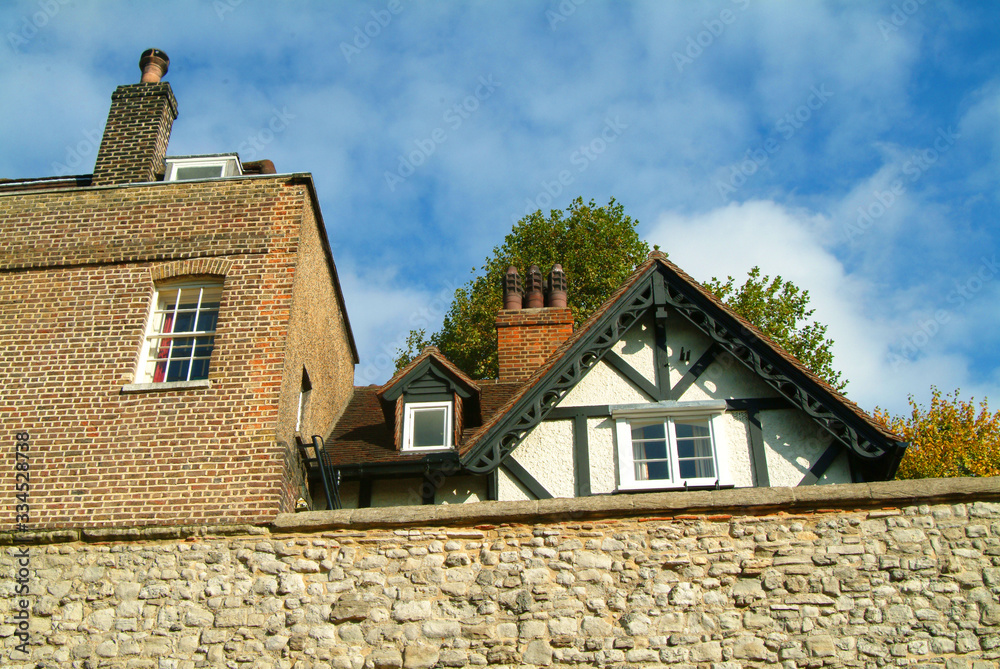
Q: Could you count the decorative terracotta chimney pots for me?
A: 4